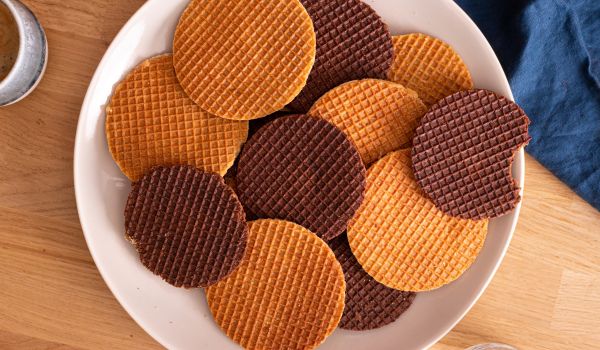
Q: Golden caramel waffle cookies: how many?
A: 6